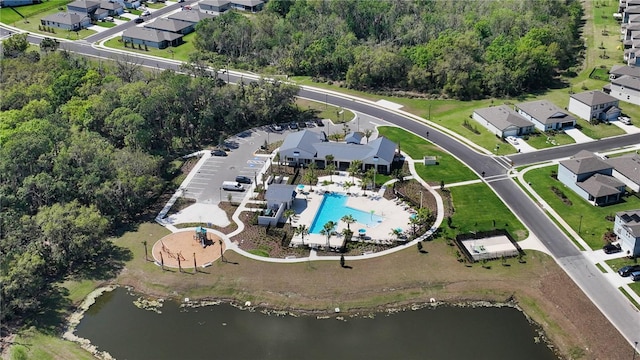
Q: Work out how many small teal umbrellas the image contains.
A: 4